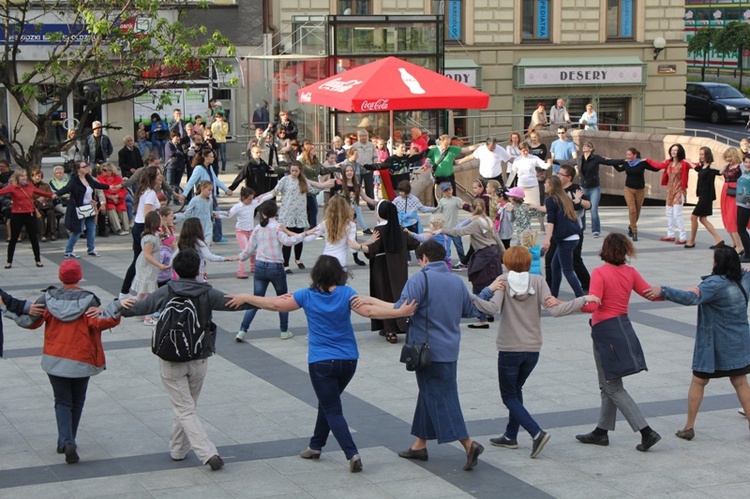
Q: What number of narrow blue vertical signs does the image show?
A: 3